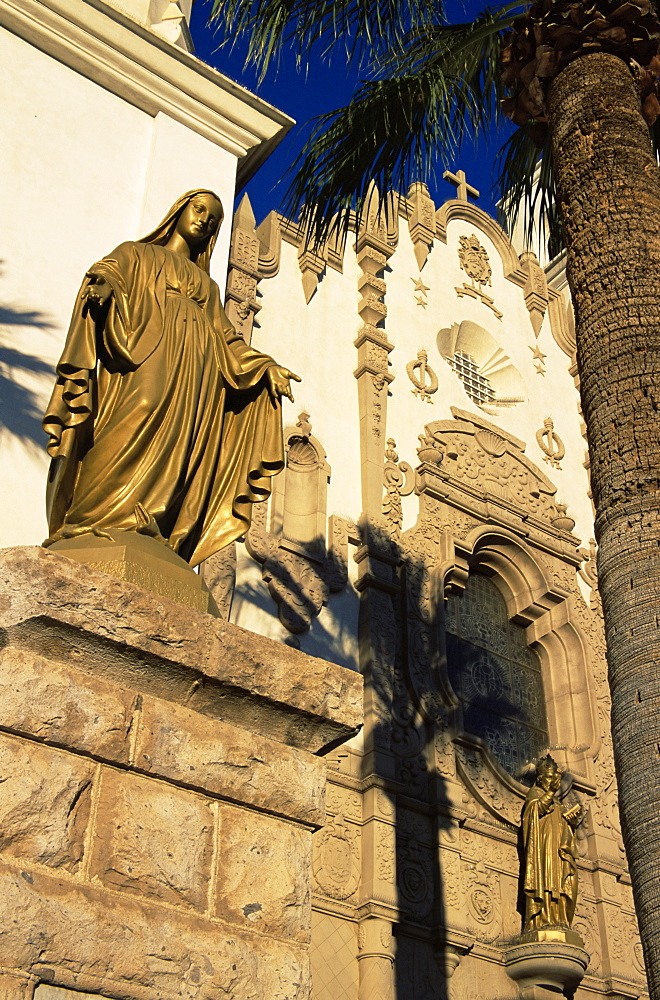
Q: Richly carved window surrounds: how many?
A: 1